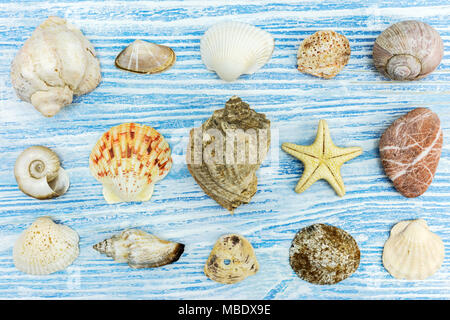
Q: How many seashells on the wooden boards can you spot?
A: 13